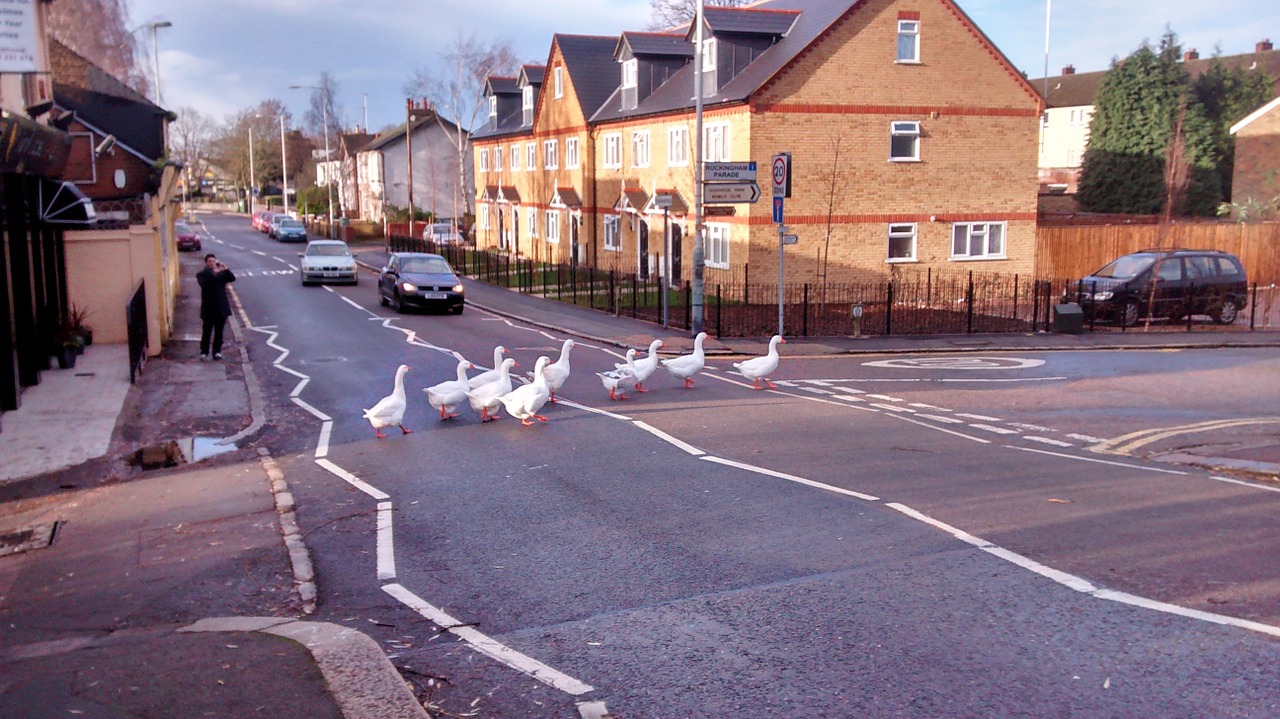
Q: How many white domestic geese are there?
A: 10